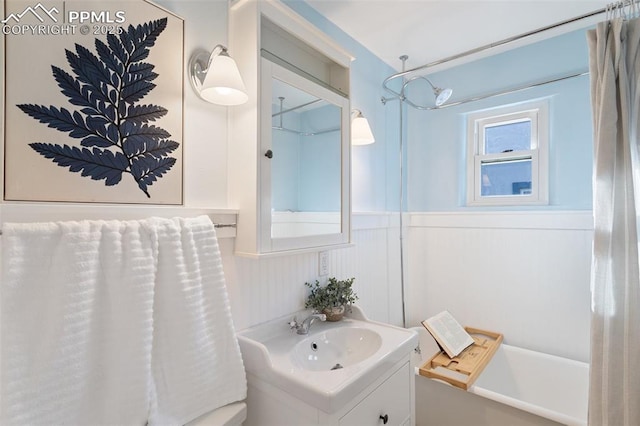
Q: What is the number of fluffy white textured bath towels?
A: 2